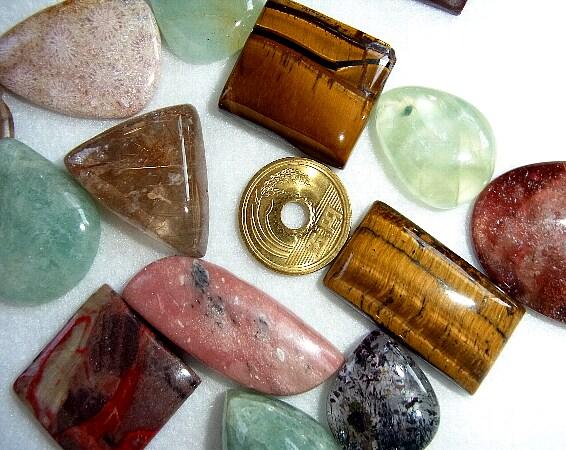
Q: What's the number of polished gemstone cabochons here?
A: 14